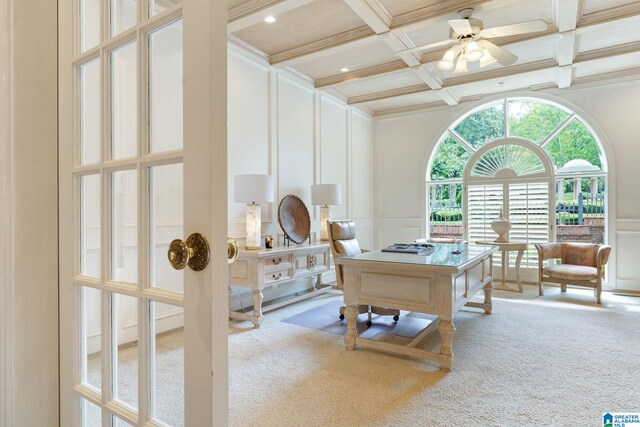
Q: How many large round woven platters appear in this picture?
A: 1